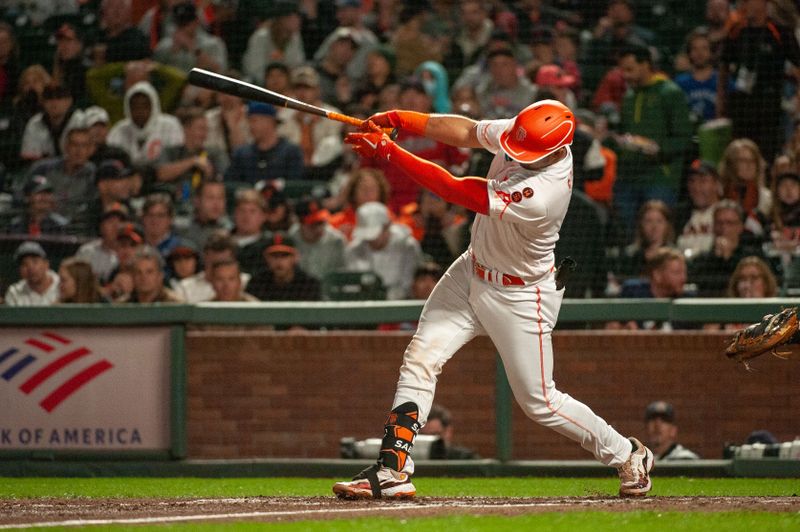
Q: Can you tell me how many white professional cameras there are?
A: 2